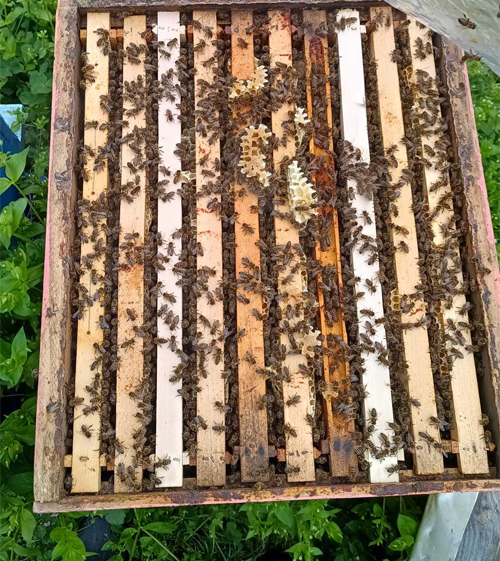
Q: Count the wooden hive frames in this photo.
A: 10